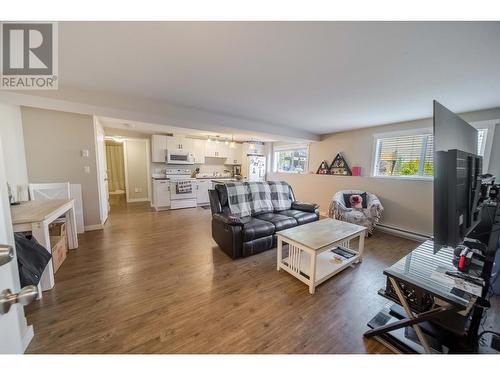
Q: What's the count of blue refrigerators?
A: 0